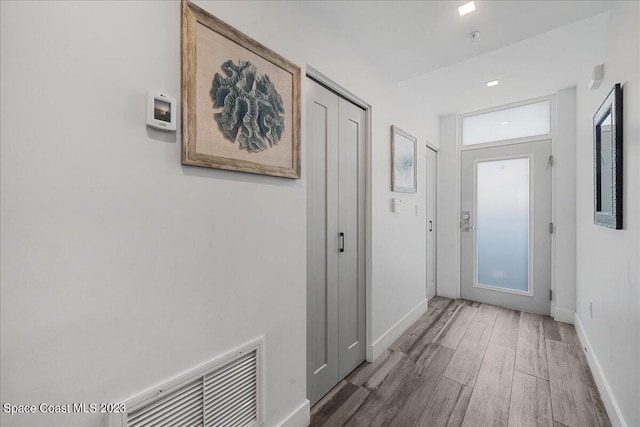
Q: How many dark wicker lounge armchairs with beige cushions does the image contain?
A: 0